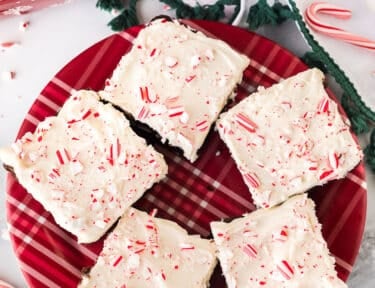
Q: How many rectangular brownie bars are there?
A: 5